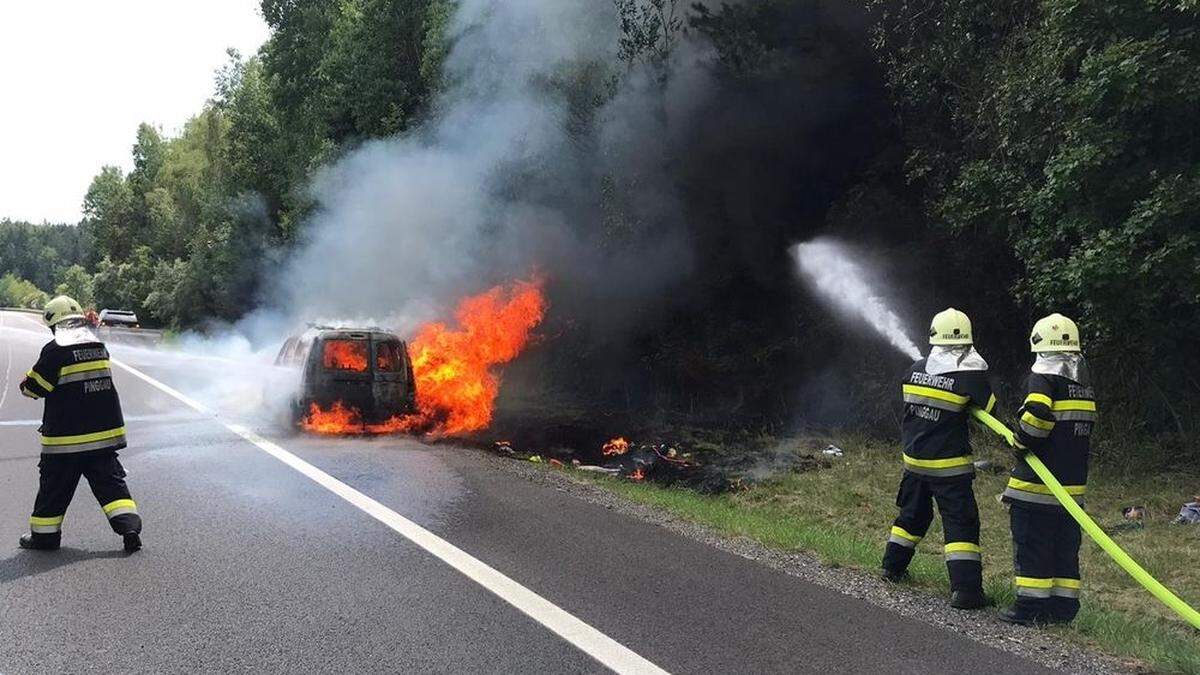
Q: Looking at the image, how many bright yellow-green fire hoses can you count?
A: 1